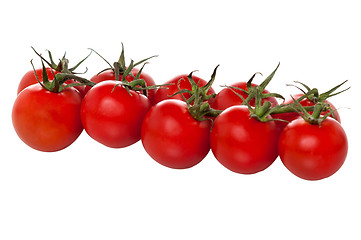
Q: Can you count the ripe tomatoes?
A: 10